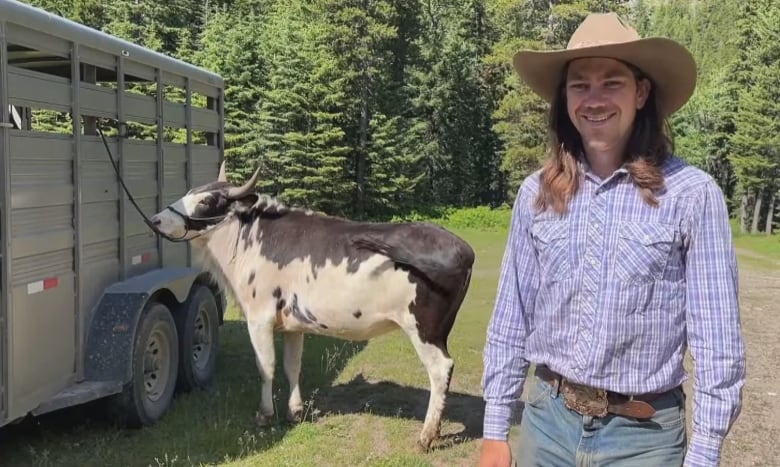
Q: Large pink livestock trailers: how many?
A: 0